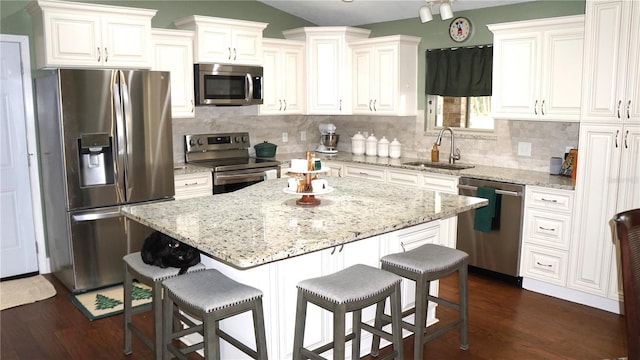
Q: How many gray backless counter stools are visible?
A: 4